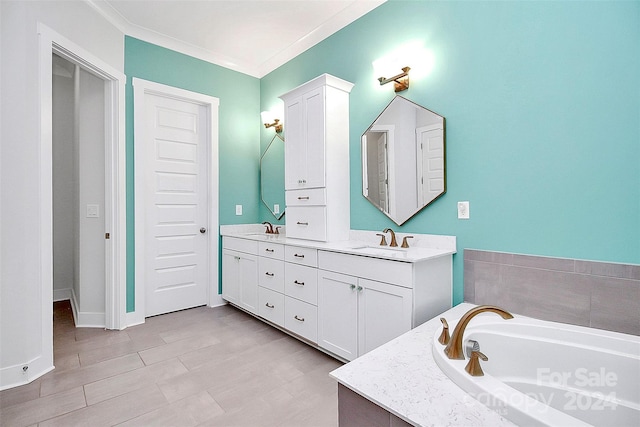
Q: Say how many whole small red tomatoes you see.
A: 0